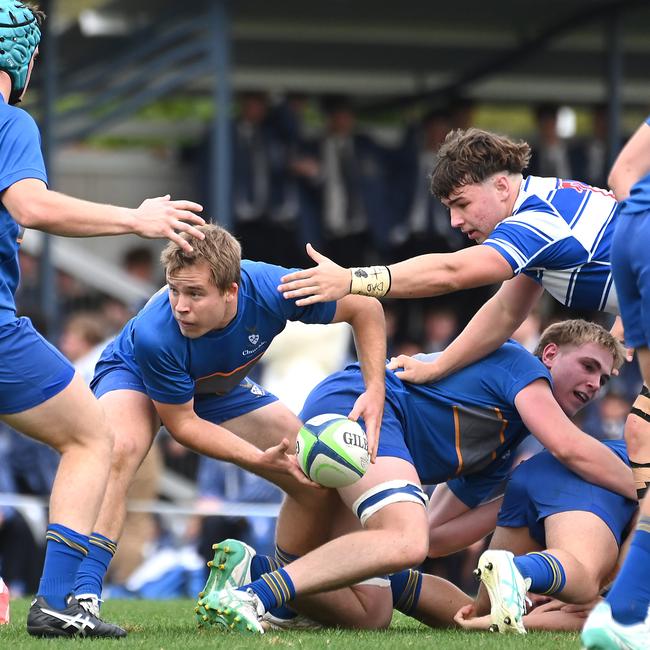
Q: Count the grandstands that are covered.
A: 1